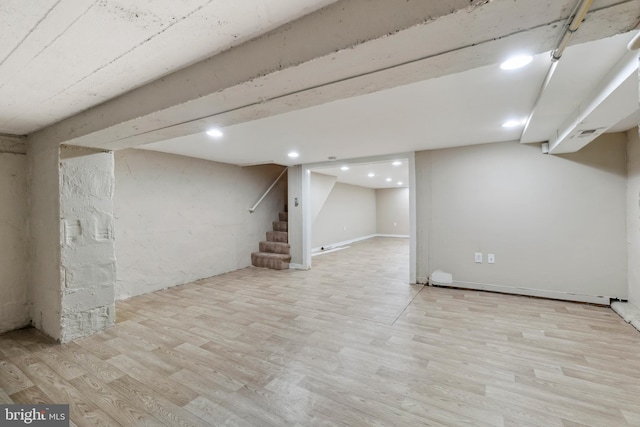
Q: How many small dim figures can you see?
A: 0